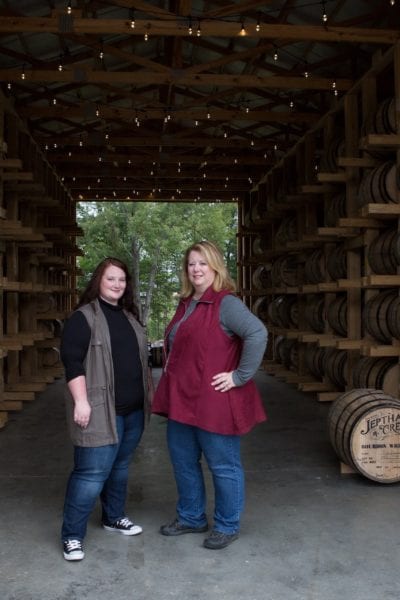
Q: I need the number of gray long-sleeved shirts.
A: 1